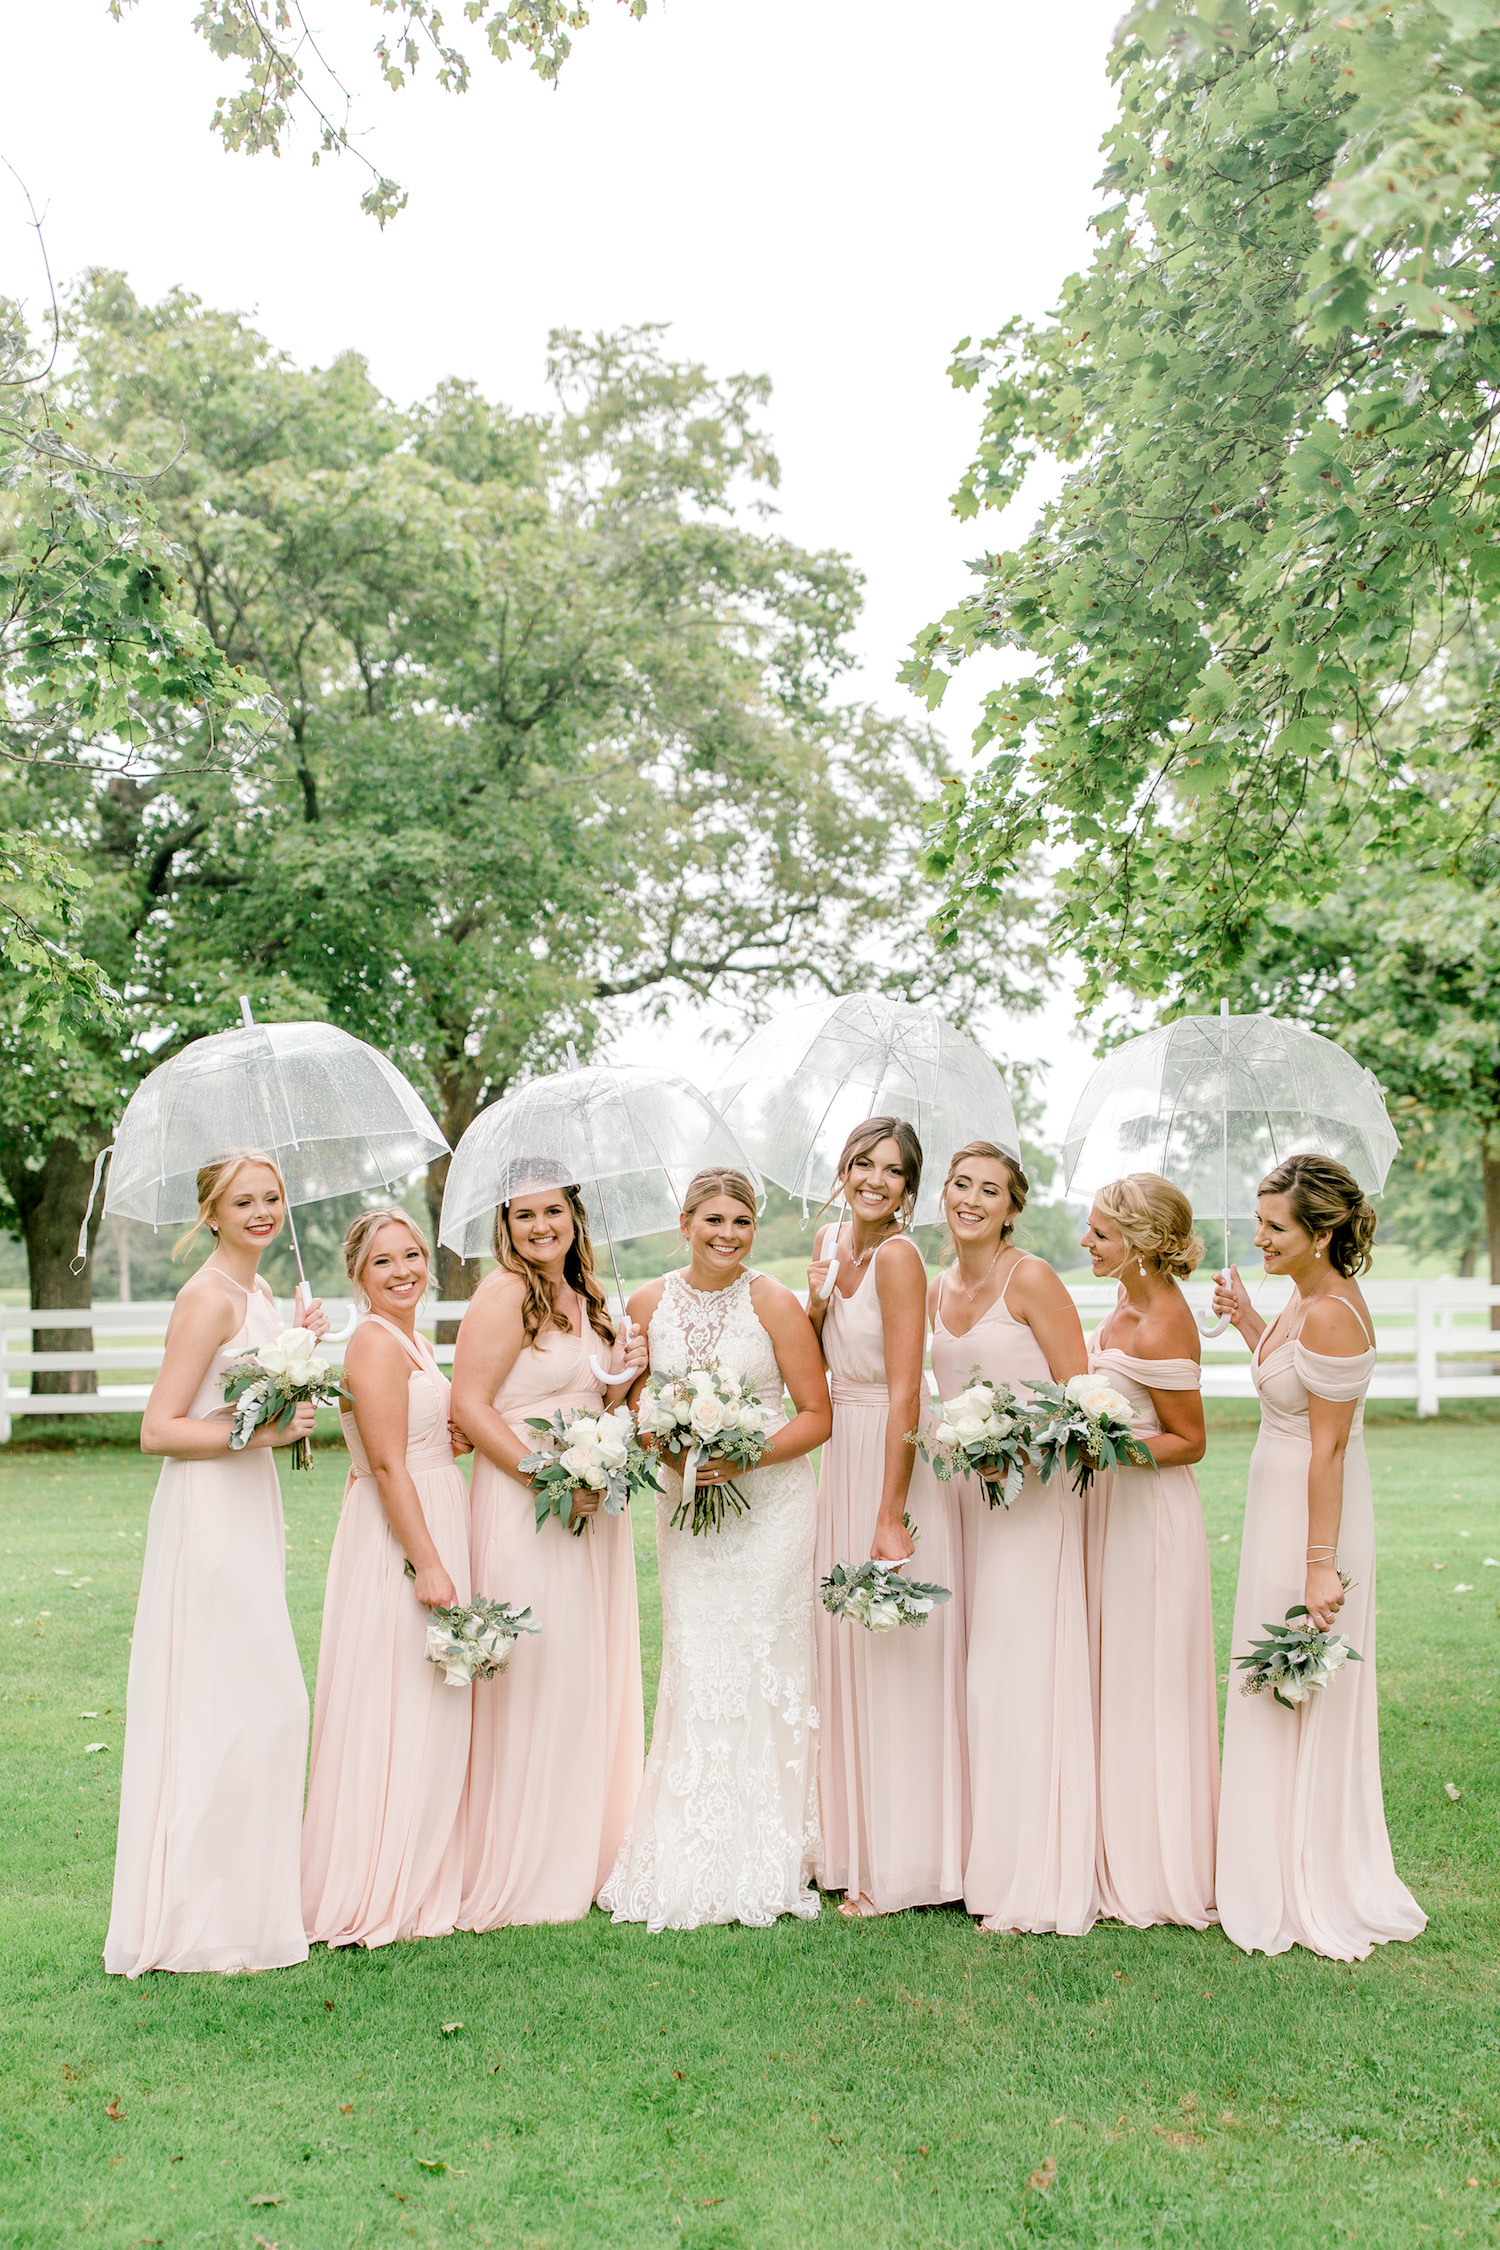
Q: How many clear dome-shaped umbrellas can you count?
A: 4